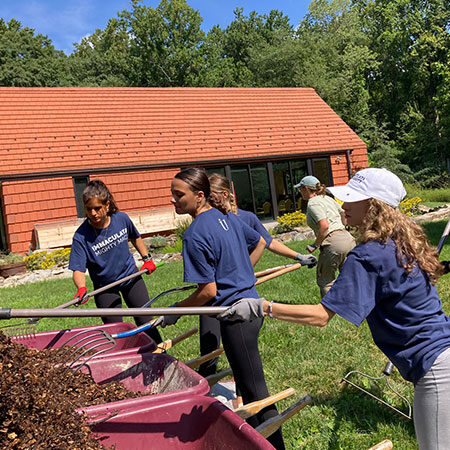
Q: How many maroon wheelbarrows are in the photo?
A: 3